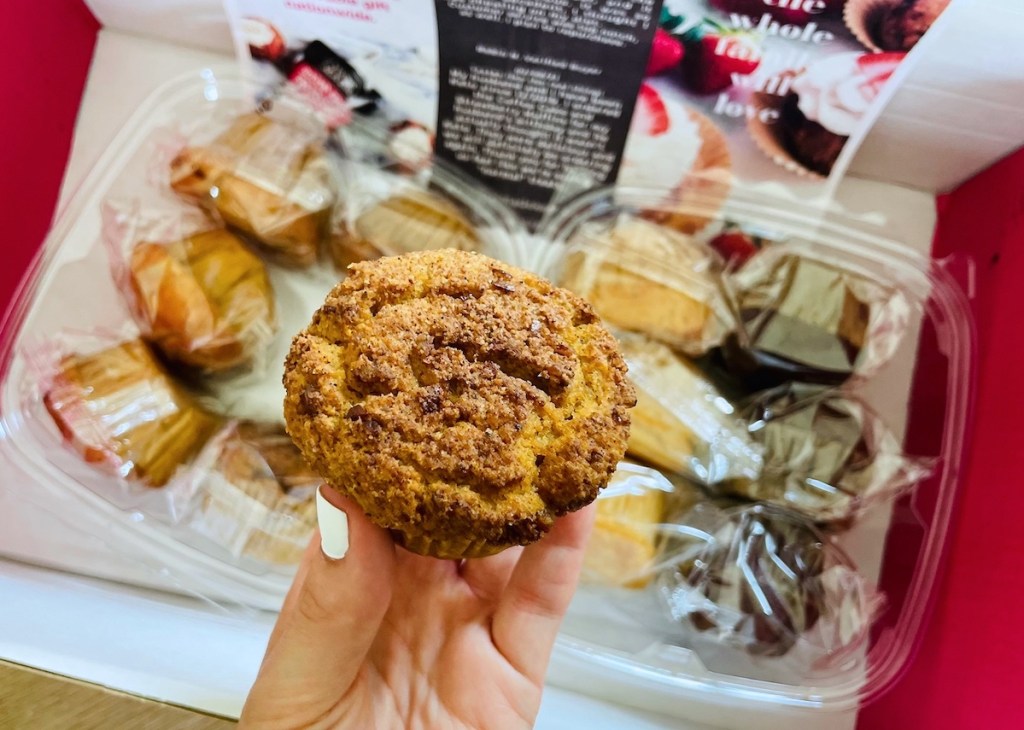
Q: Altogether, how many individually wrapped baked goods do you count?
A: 11